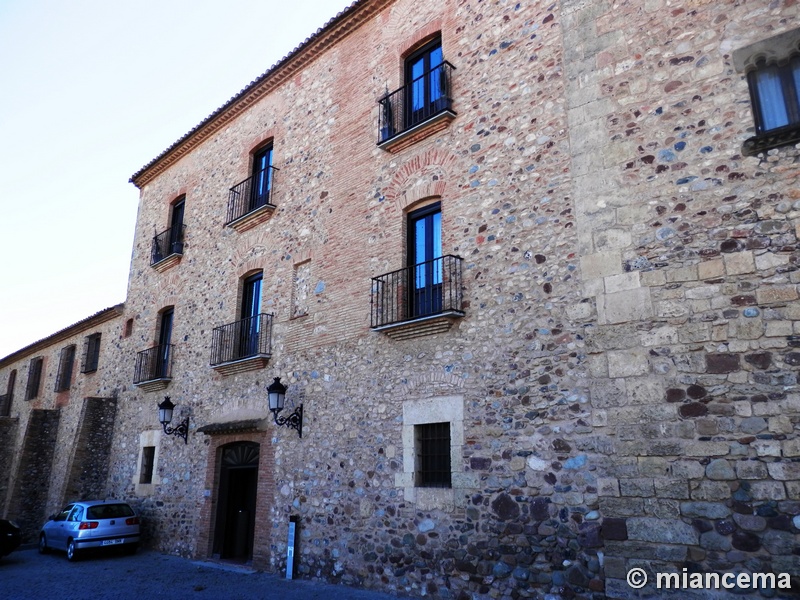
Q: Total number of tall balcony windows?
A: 6